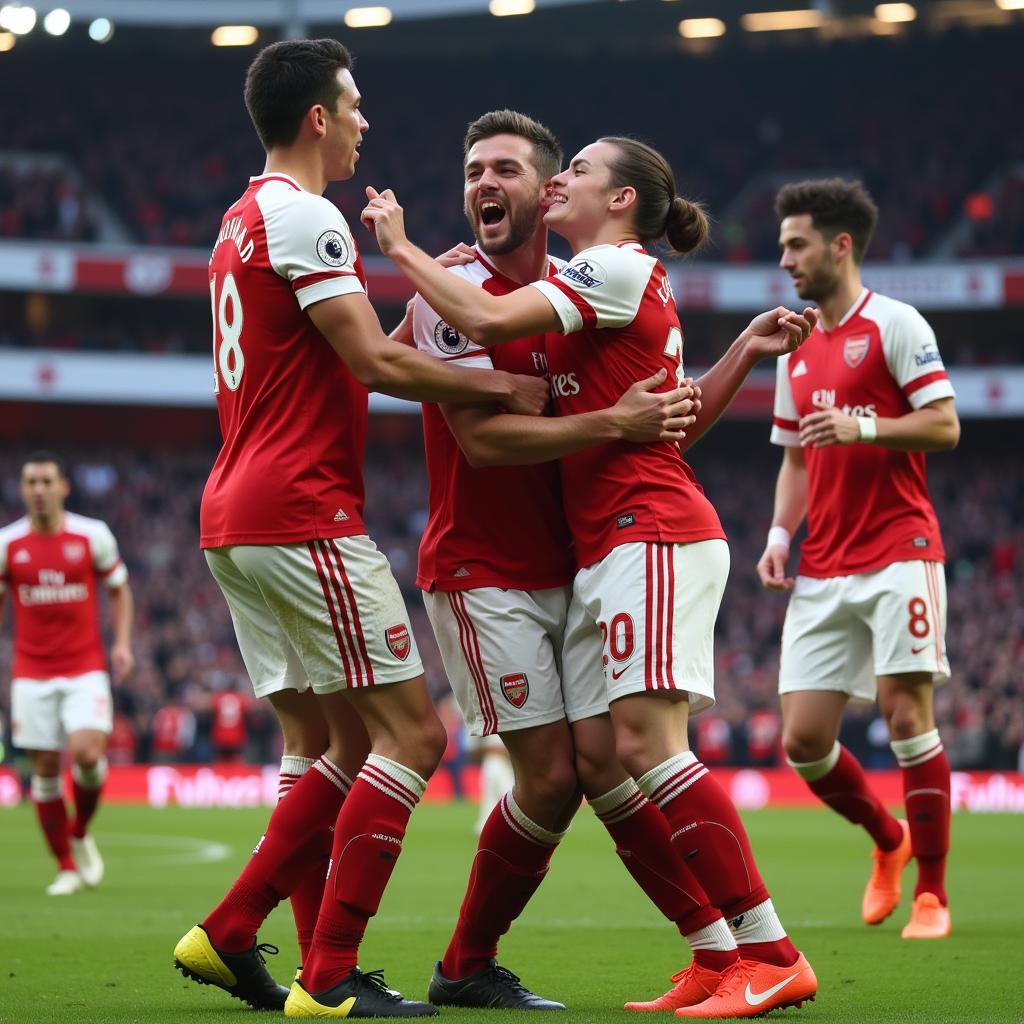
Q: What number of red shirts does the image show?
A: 5